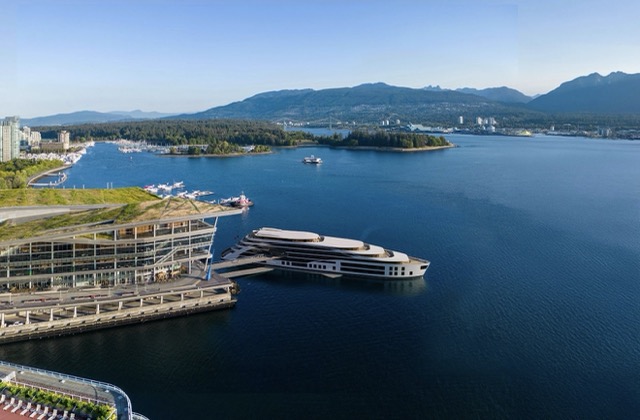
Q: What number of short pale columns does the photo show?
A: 11